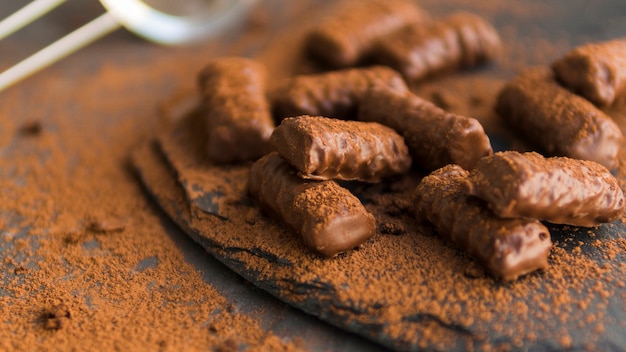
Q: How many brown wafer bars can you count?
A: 11